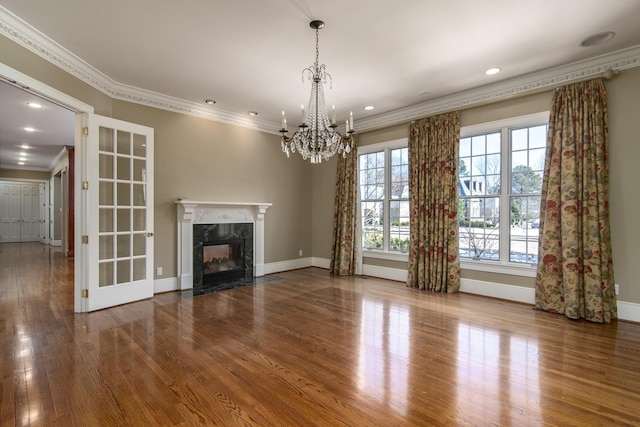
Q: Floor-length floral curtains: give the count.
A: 3